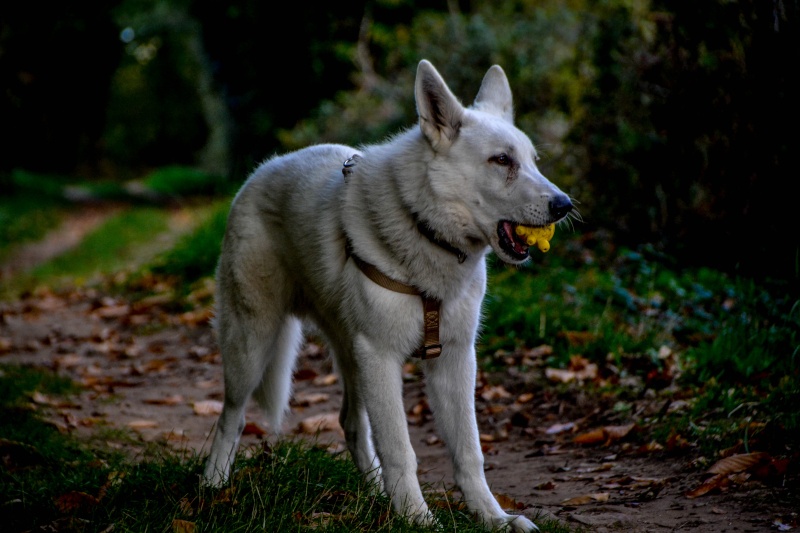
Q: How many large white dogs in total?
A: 1